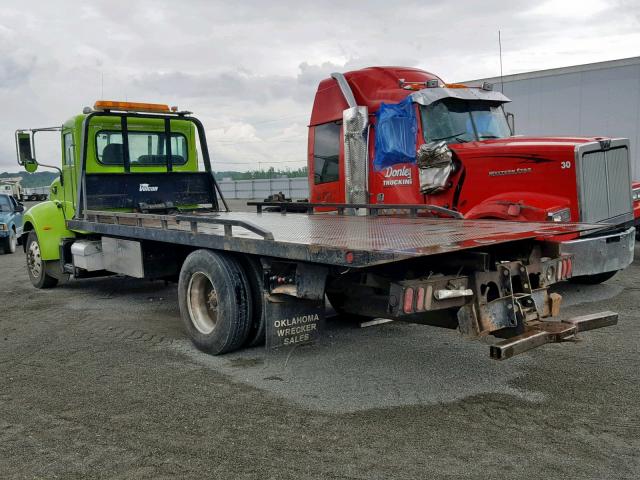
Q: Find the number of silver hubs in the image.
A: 2